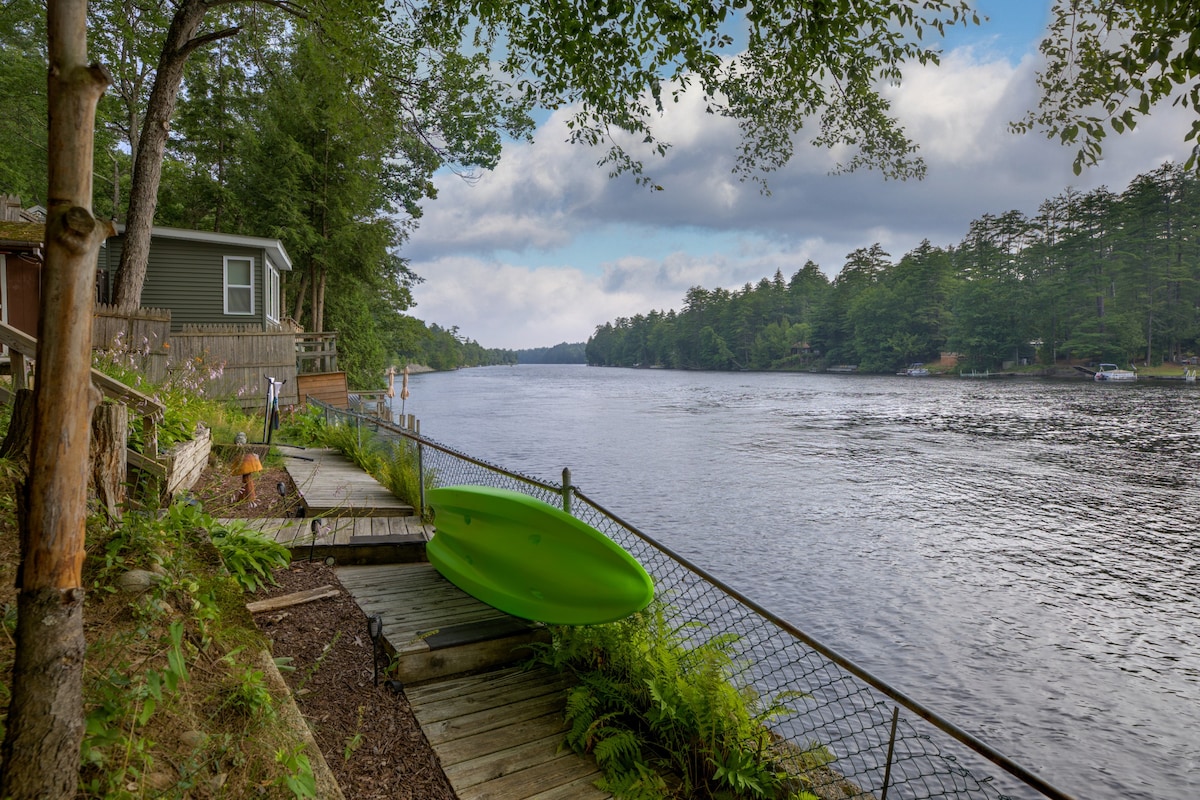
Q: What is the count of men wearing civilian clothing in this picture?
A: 0